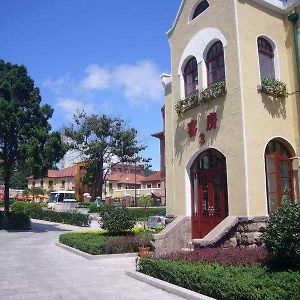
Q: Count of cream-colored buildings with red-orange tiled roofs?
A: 2